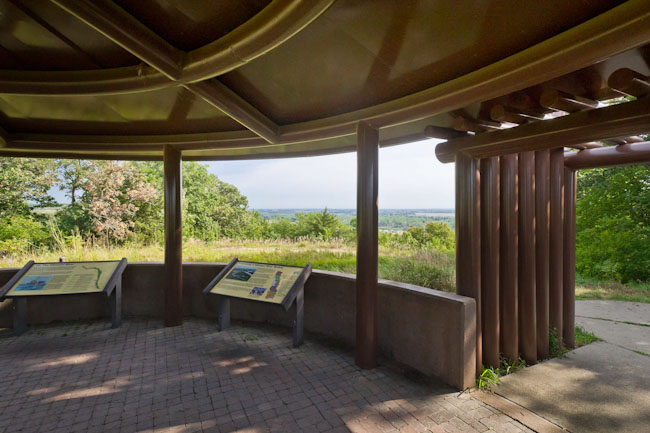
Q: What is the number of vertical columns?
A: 9